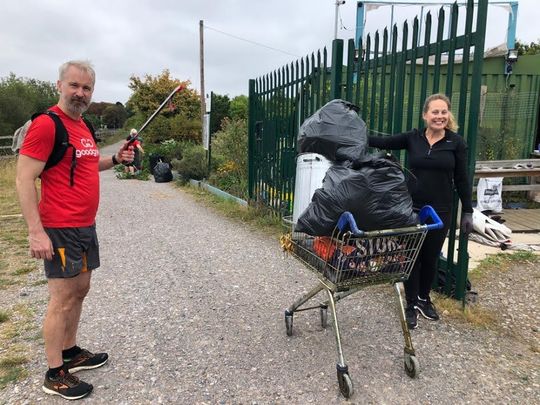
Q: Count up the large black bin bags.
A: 3